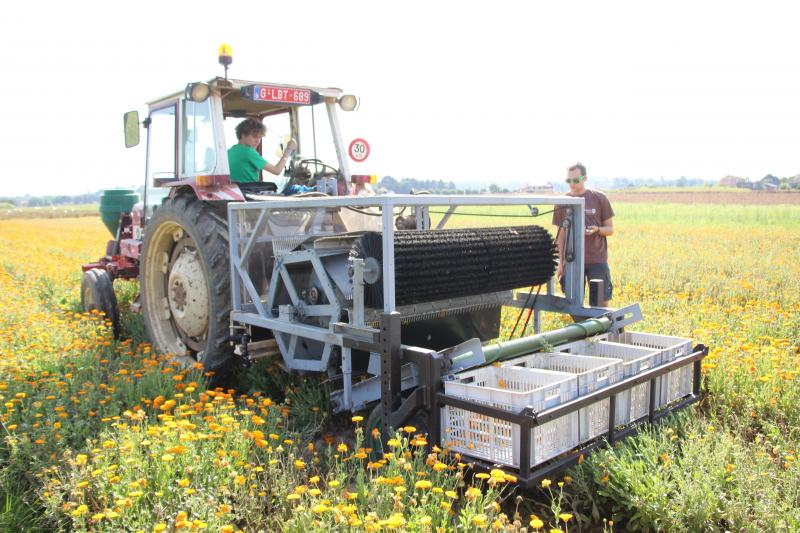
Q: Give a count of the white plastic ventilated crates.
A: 4